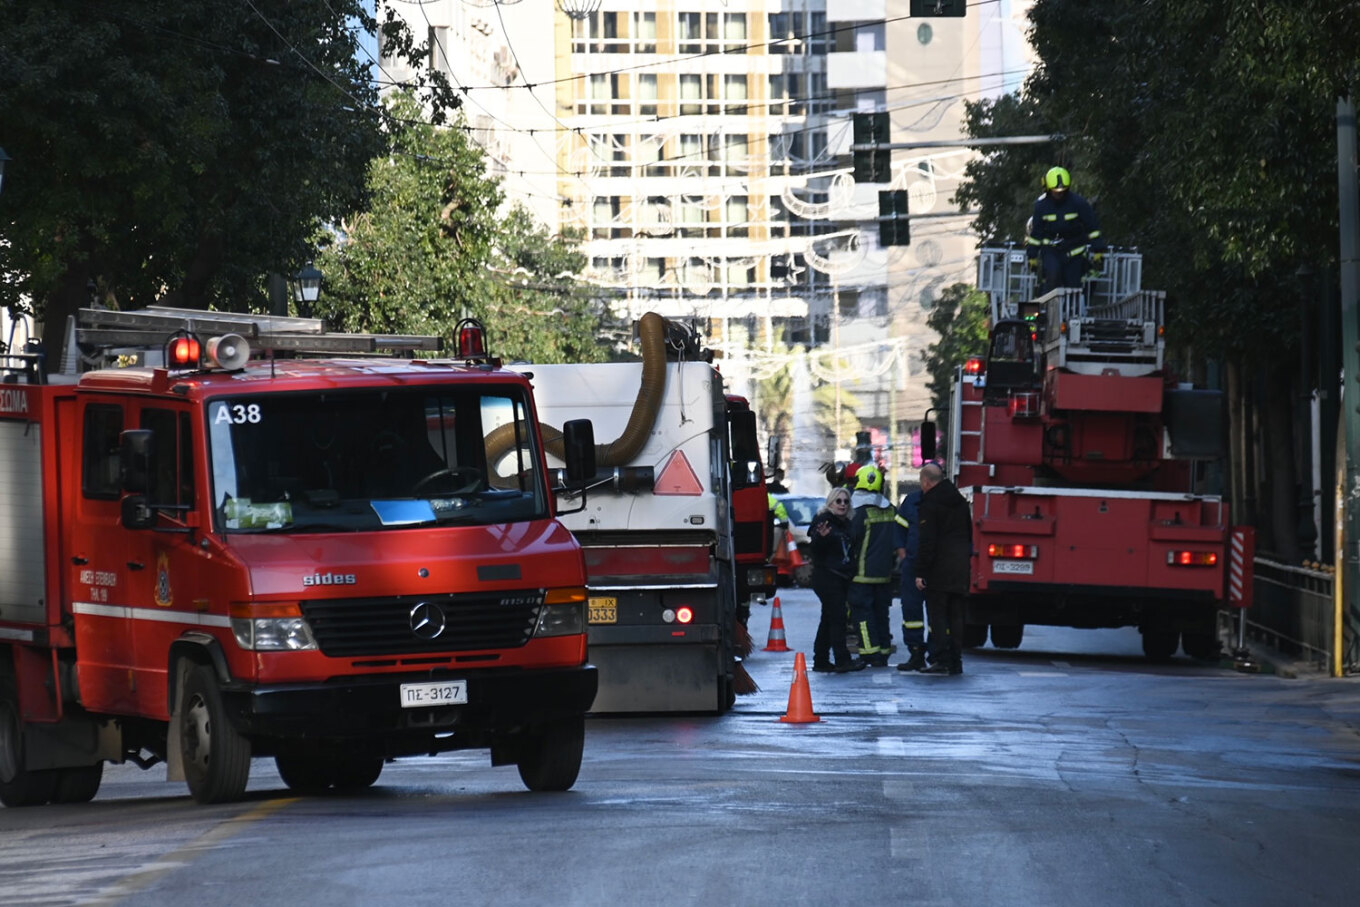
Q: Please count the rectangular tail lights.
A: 2